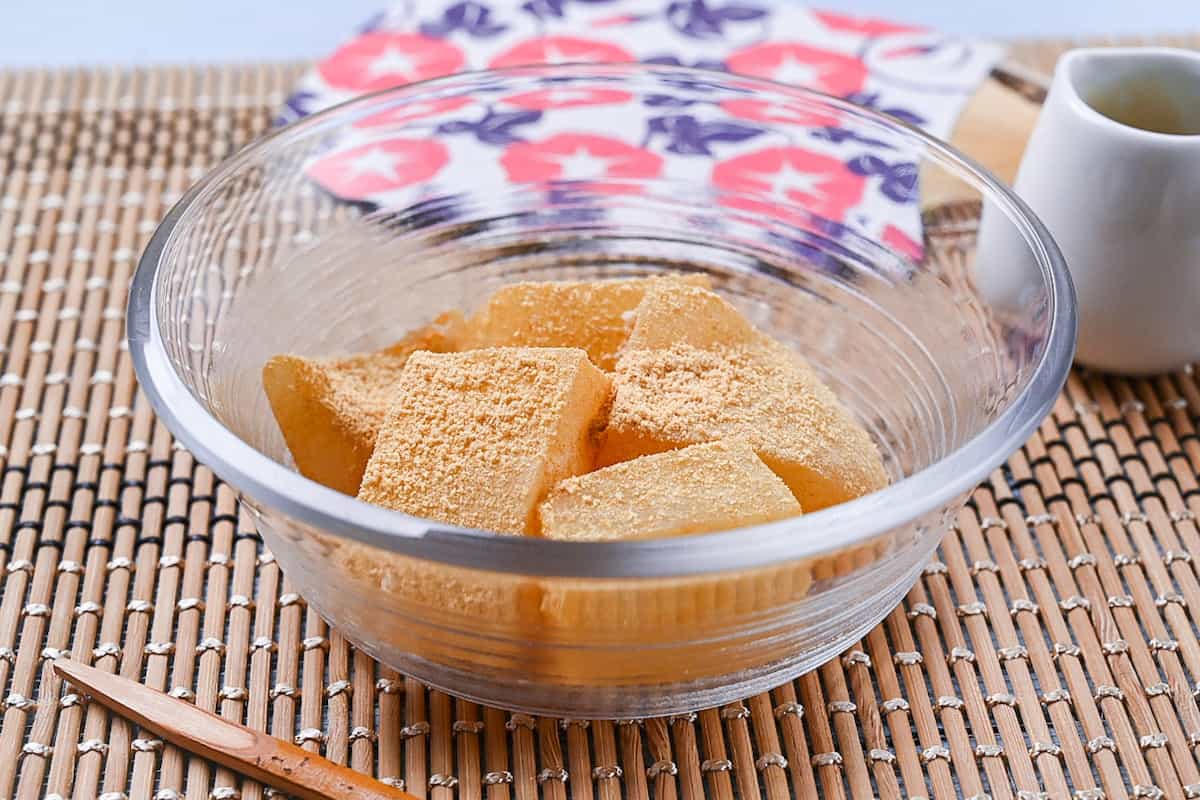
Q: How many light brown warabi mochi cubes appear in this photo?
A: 5